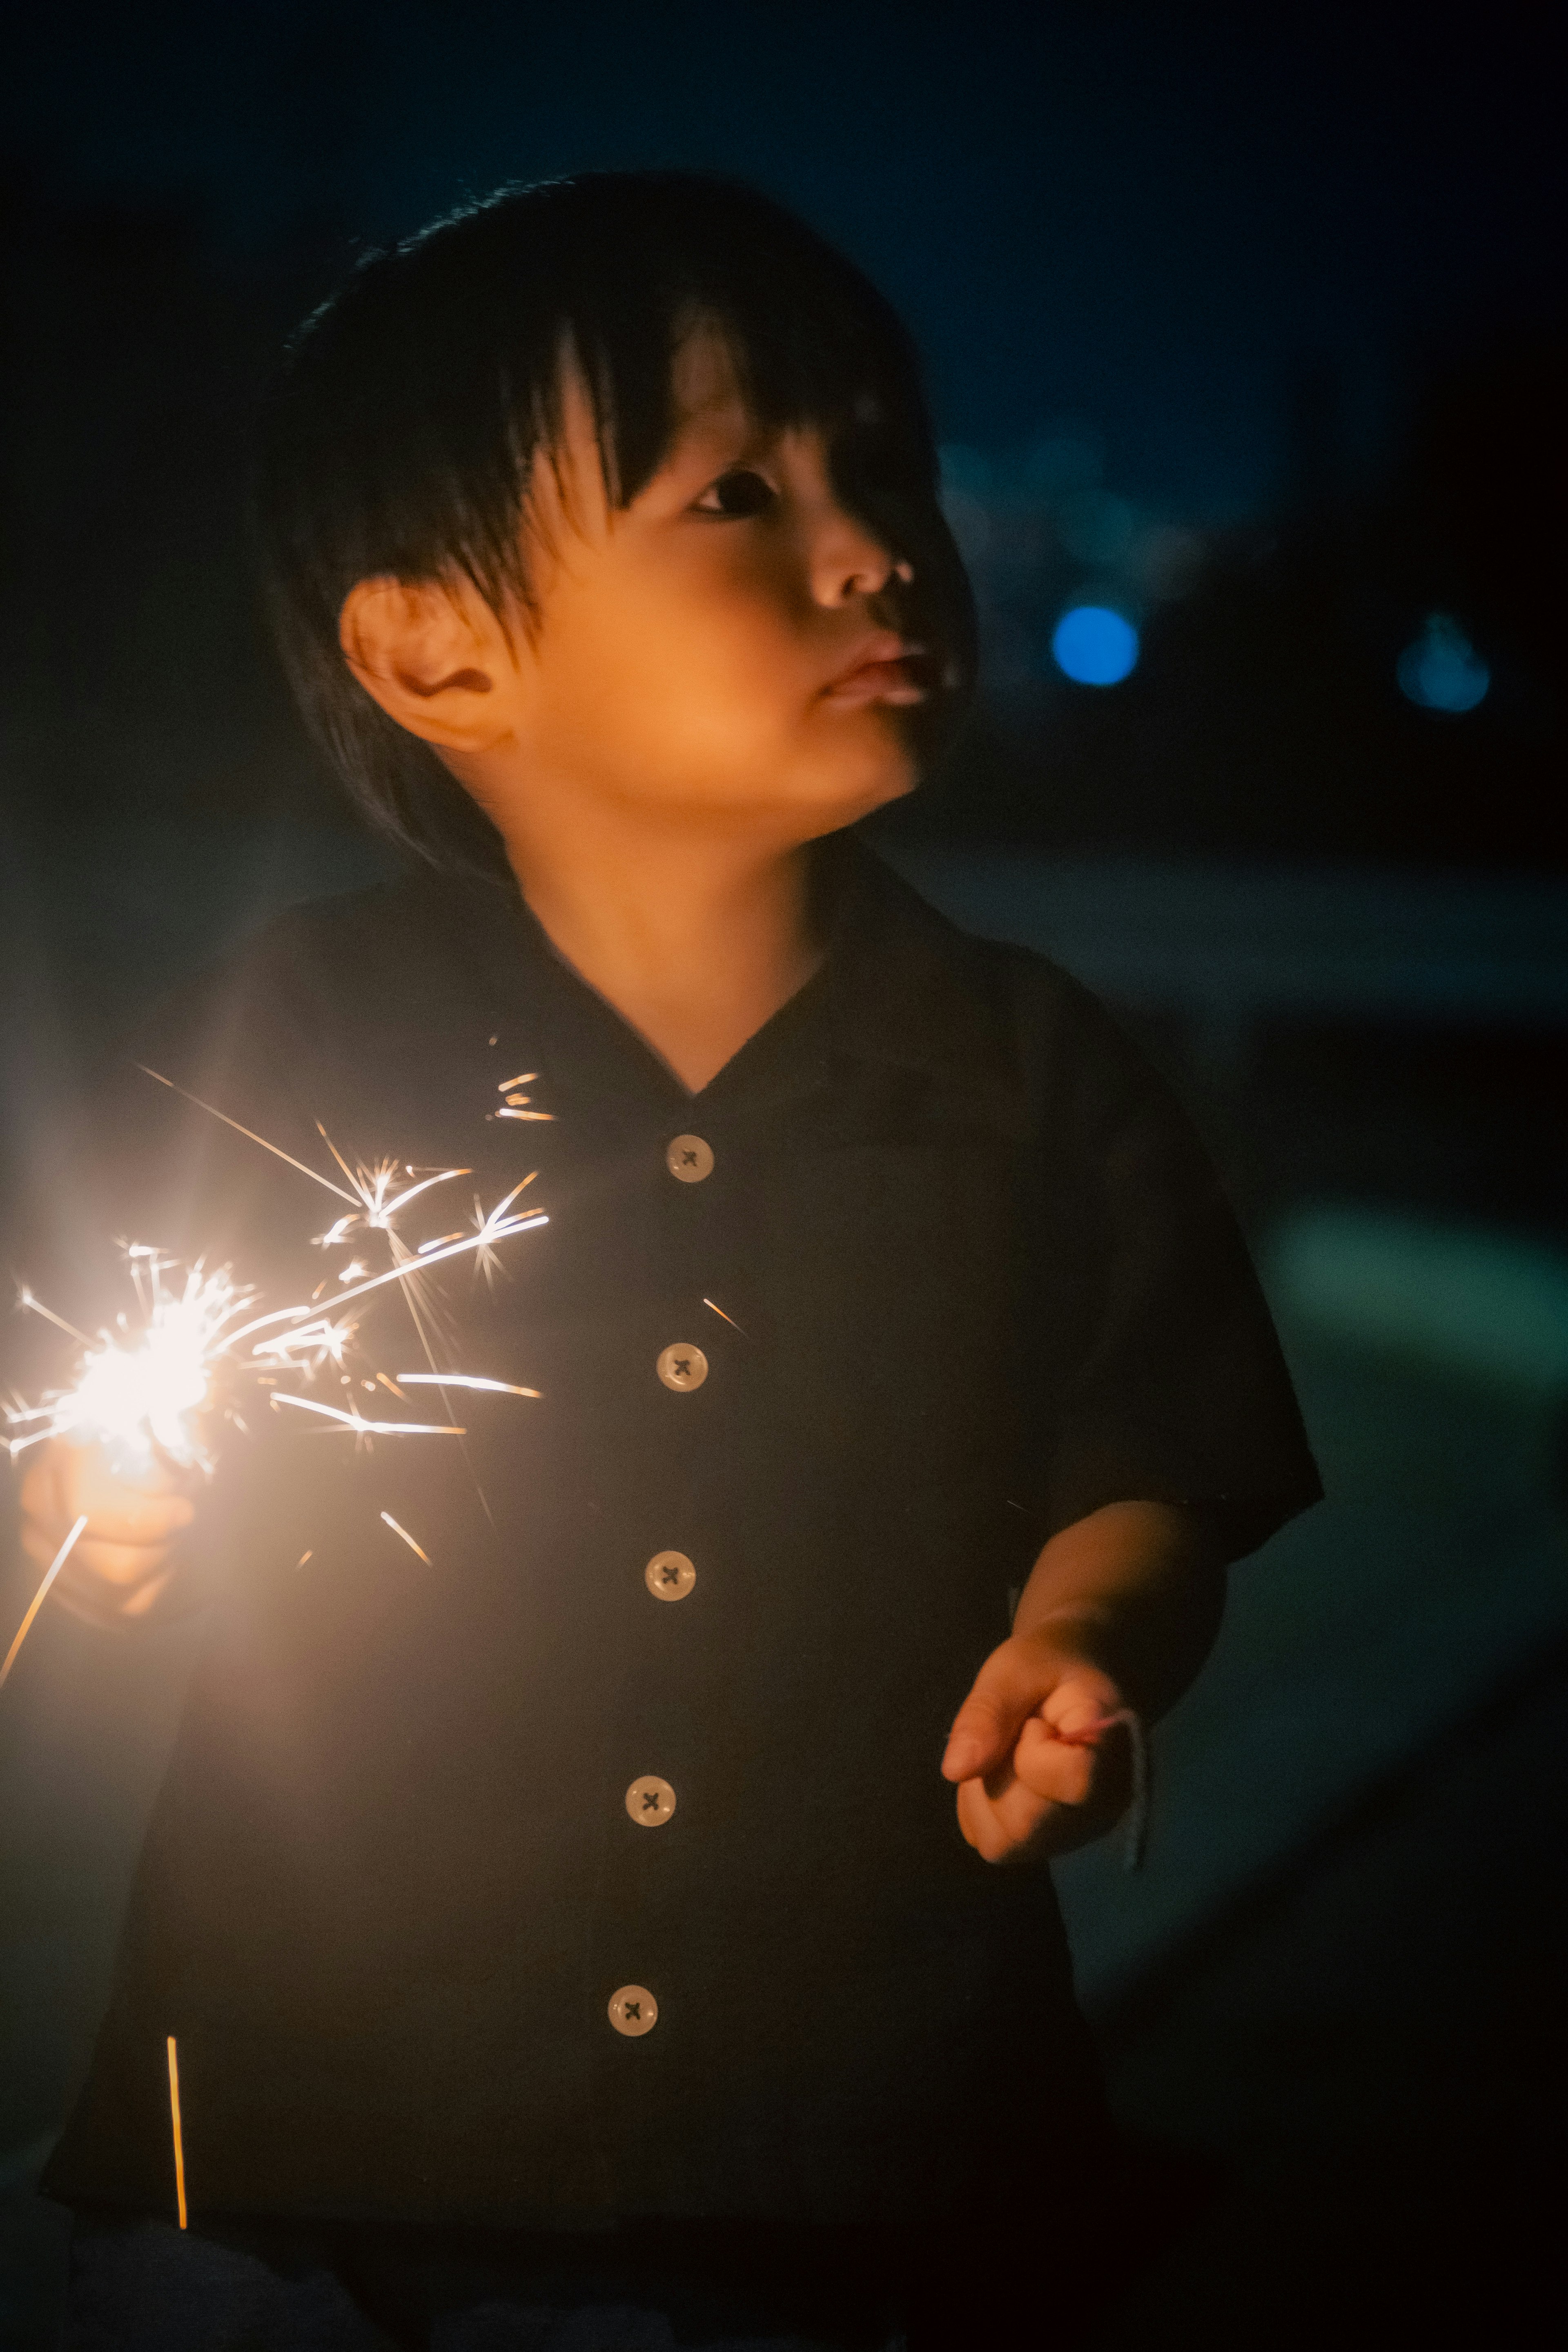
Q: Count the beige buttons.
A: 5